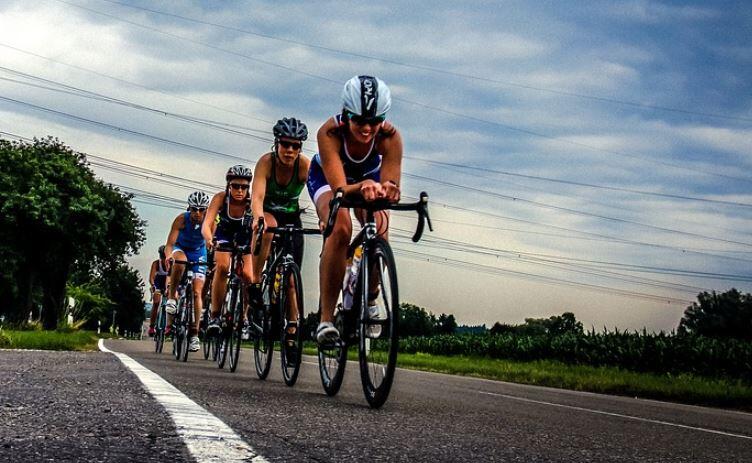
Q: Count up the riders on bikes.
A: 5